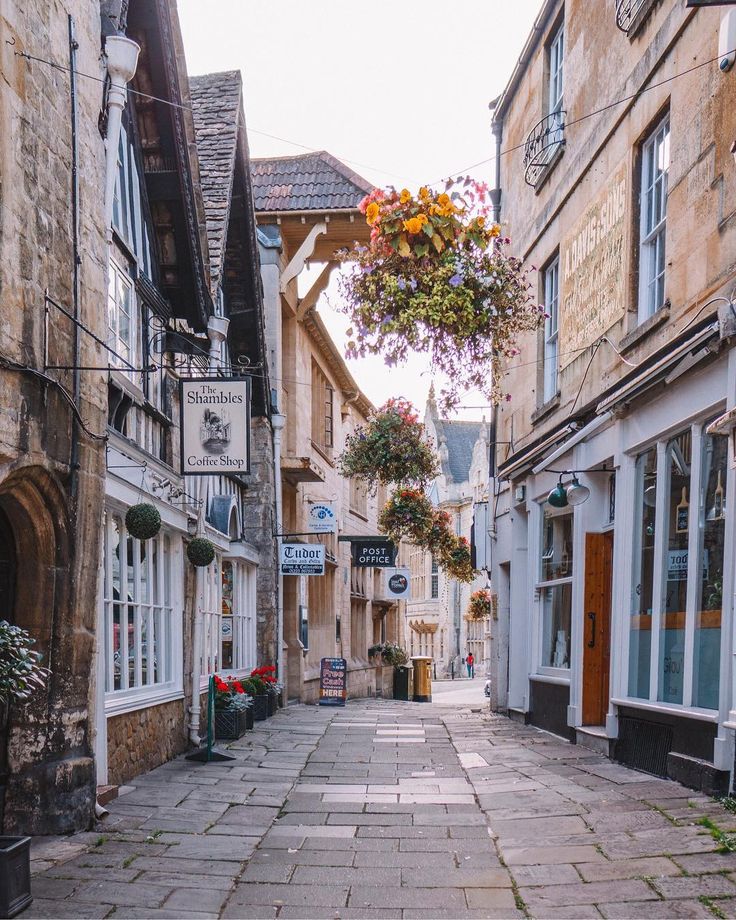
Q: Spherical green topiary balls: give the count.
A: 2